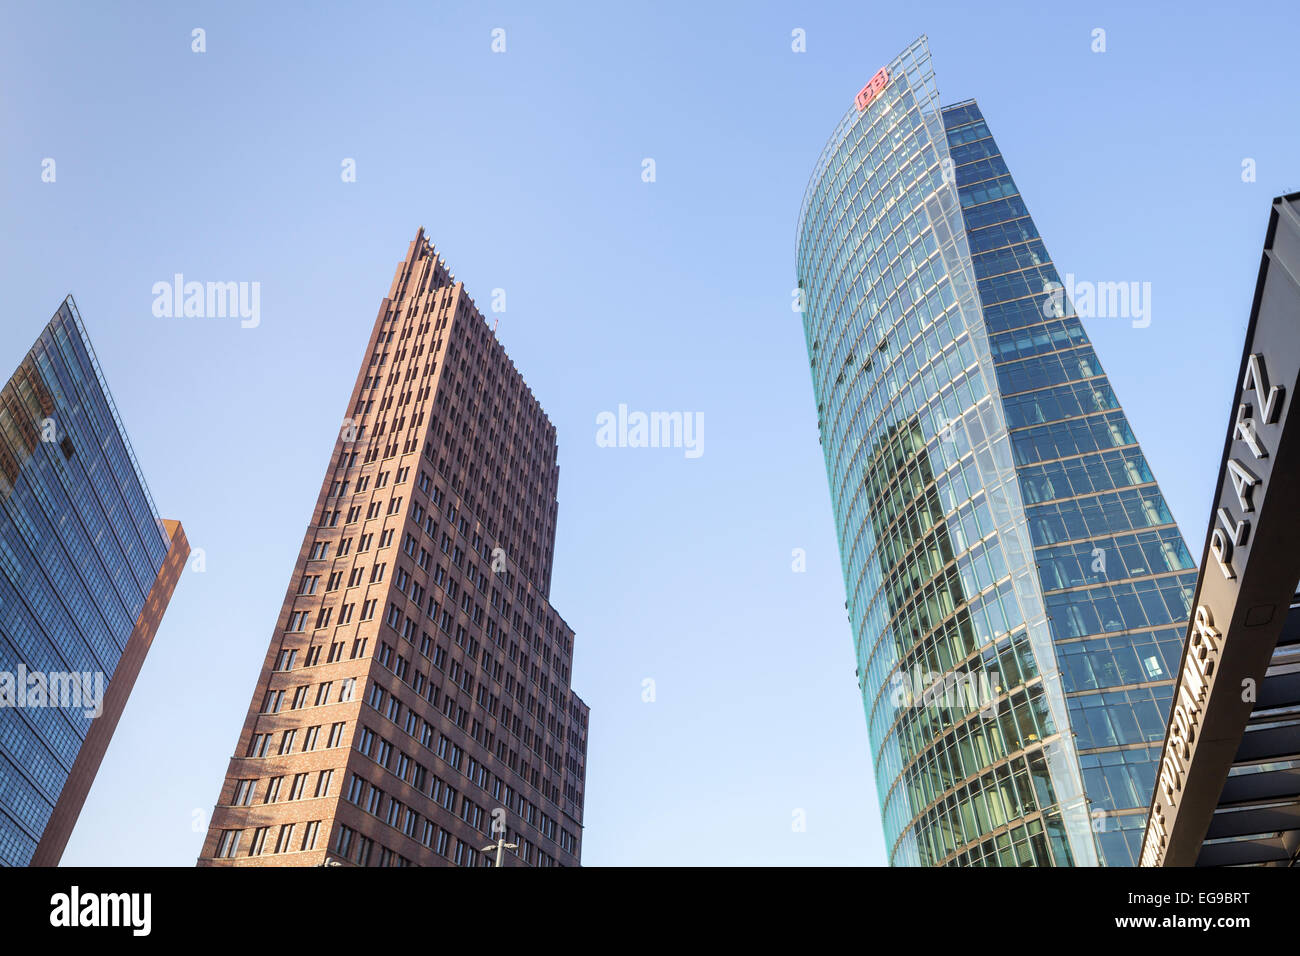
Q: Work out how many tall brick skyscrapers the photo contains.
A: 1